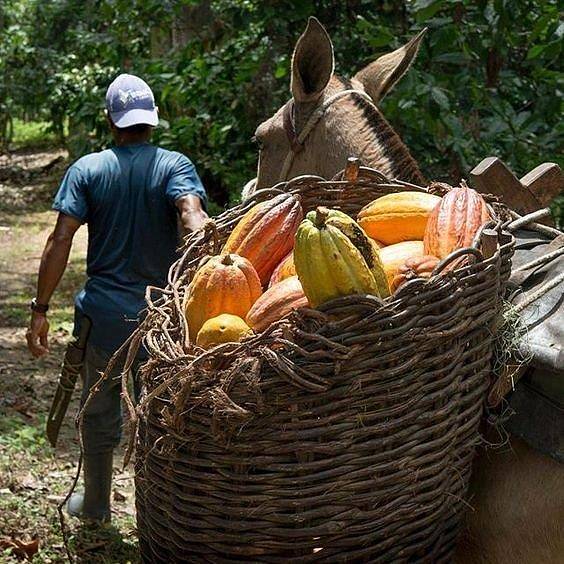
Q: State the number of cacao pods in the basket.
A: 10